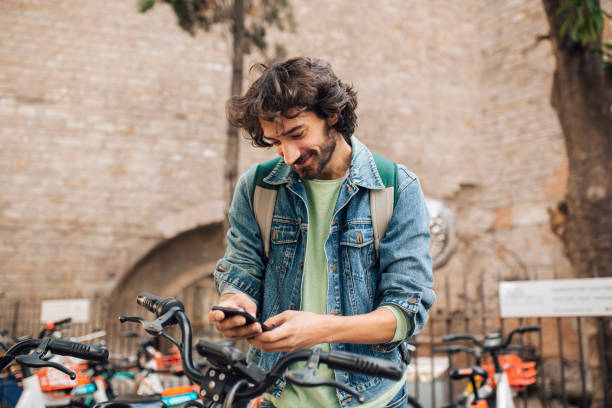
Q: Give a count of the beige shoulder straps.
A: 2